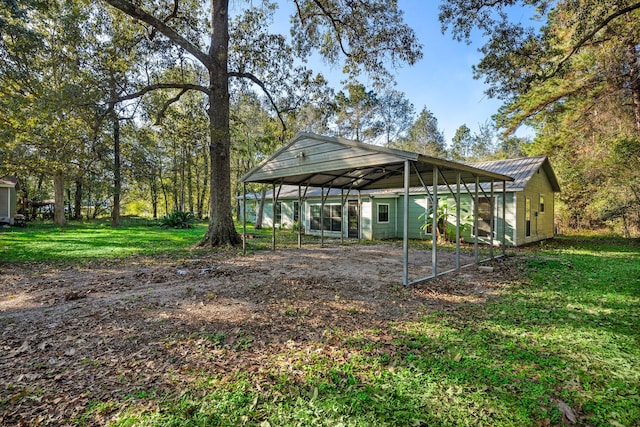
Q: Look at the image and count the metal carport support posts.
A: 12